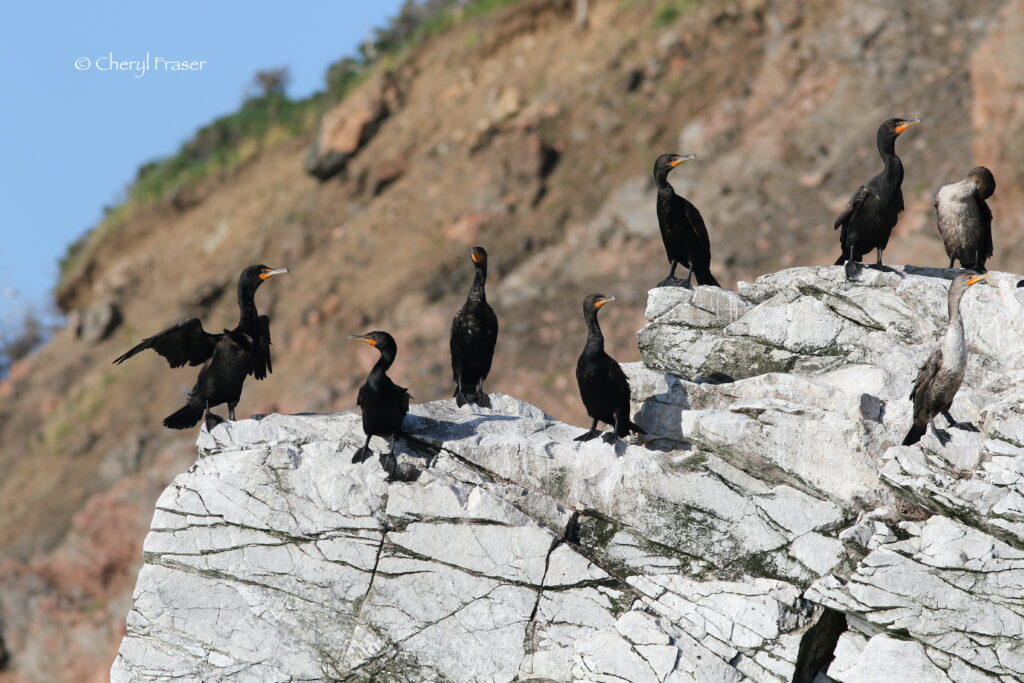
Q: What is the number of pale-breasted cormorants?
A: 2